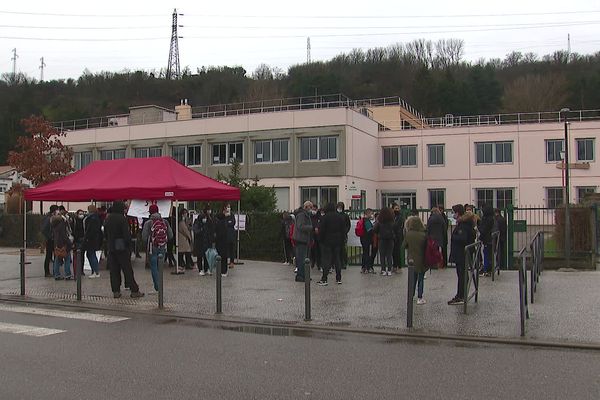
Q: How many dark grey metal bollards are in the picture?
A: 6